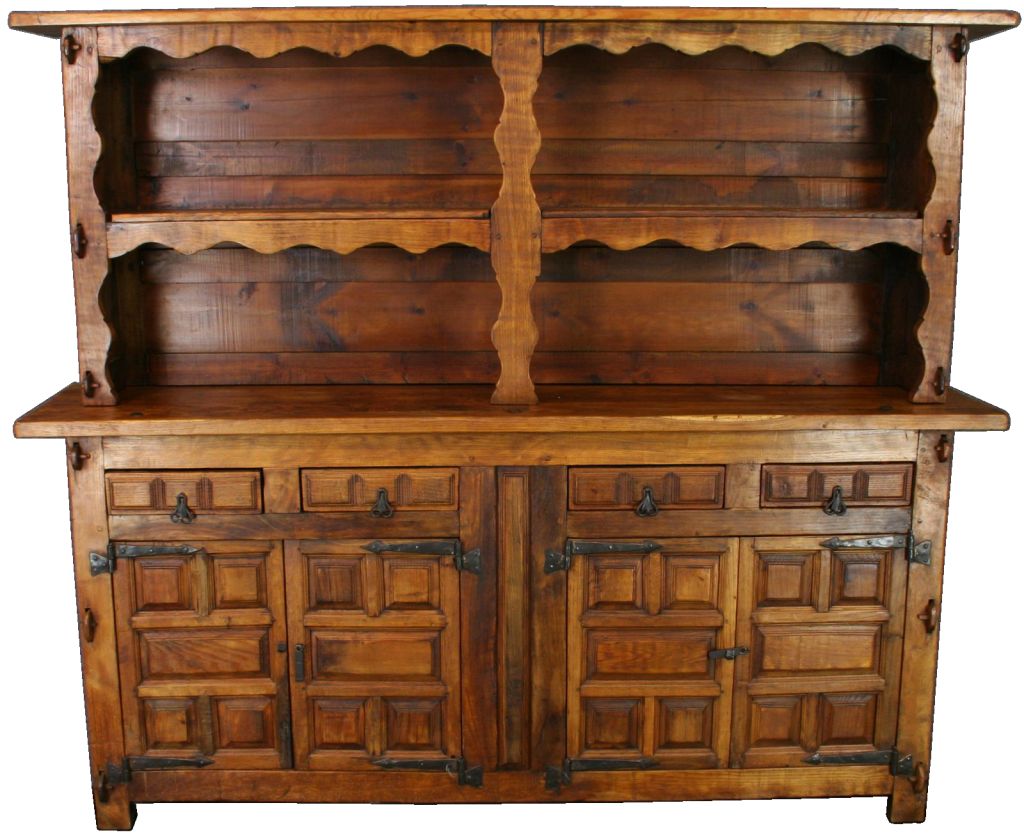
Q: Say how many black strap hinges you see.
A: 8